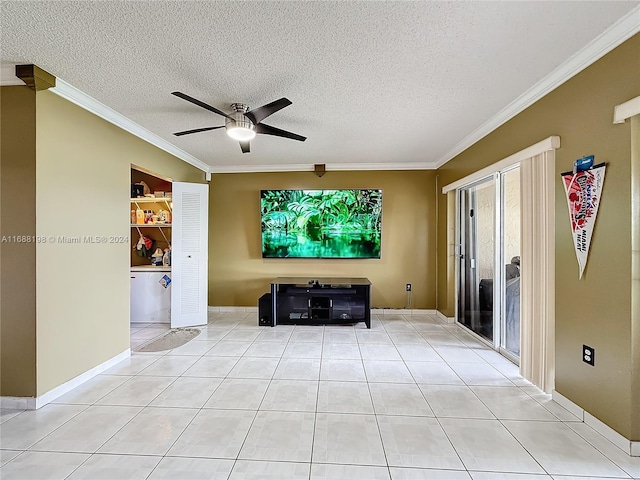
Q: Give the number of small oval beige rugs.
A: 1